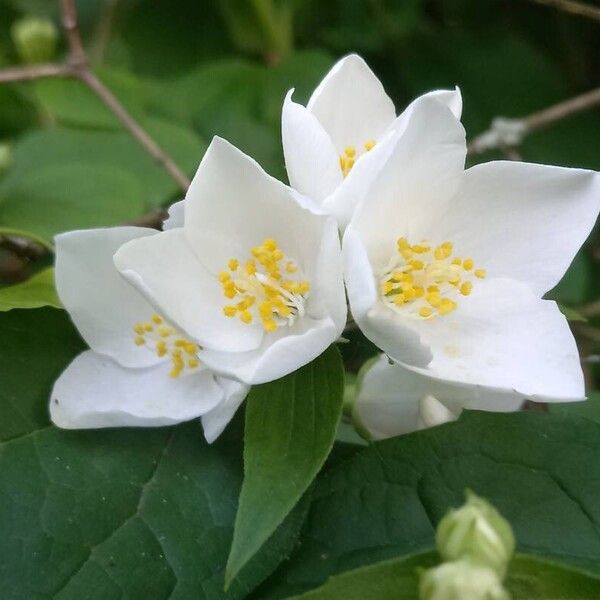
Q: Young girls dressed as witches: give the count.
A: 0